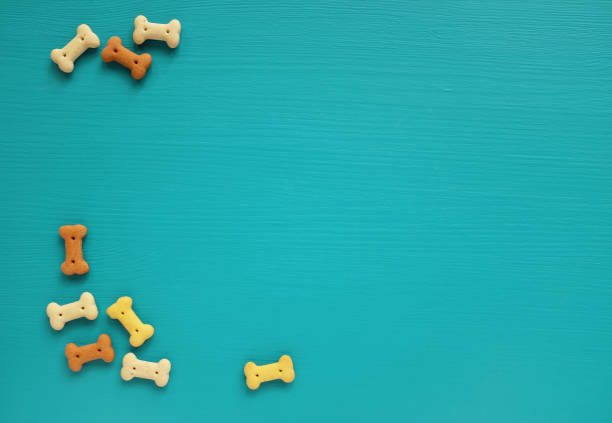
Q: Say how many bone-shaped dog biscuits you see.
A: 9